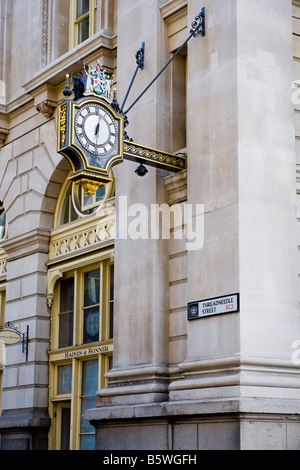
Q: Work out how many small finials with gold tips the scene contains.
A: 2